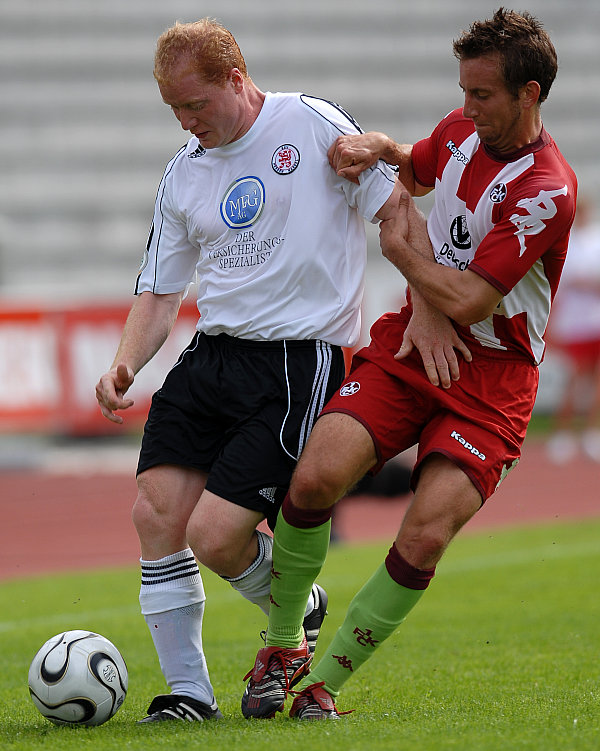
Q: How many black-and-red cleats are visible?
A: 2